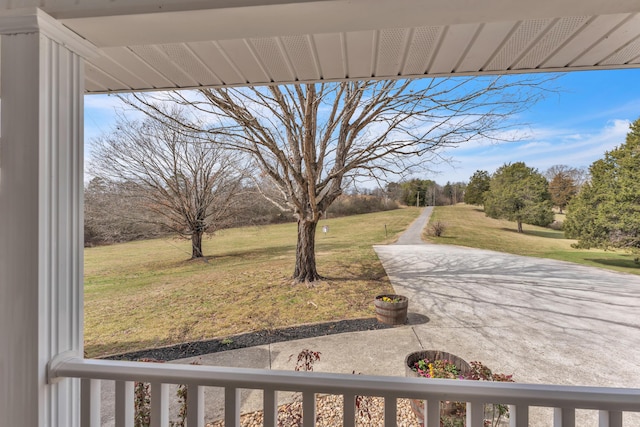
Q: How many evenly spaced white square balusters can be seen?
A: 14